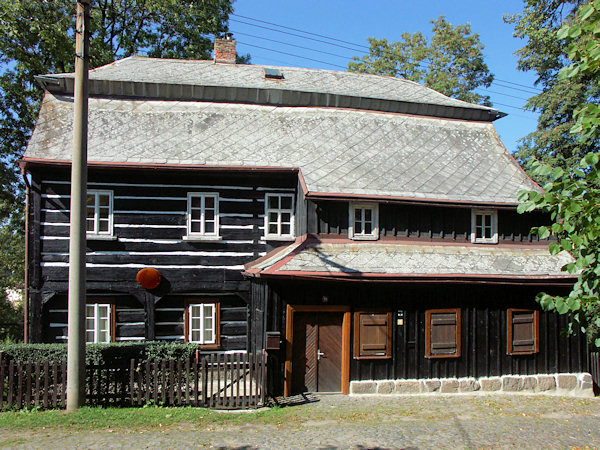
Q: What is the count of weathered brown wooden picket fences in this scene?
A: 1